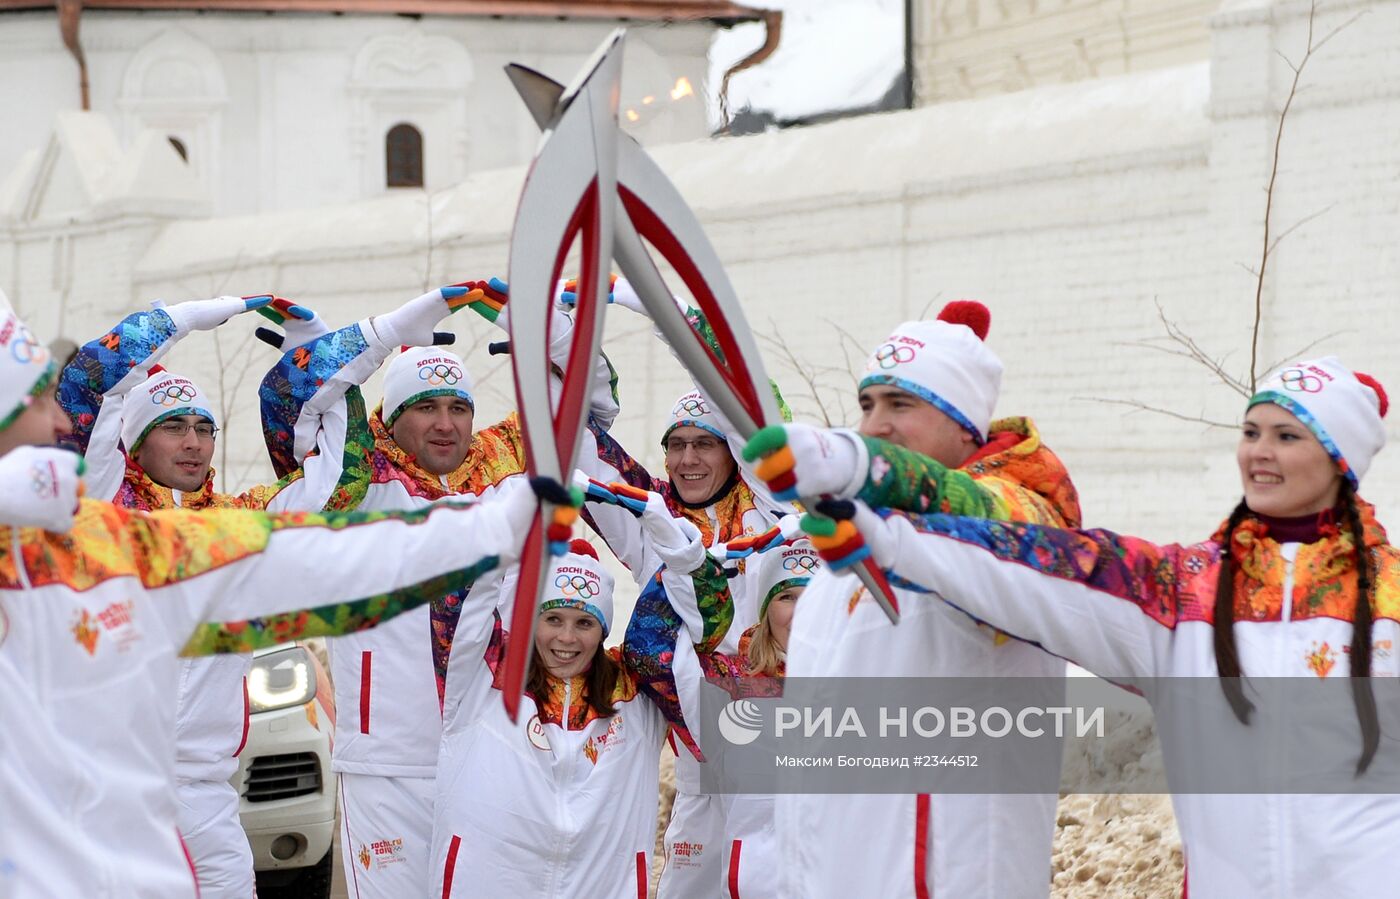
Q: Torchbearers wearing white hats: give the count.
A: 8